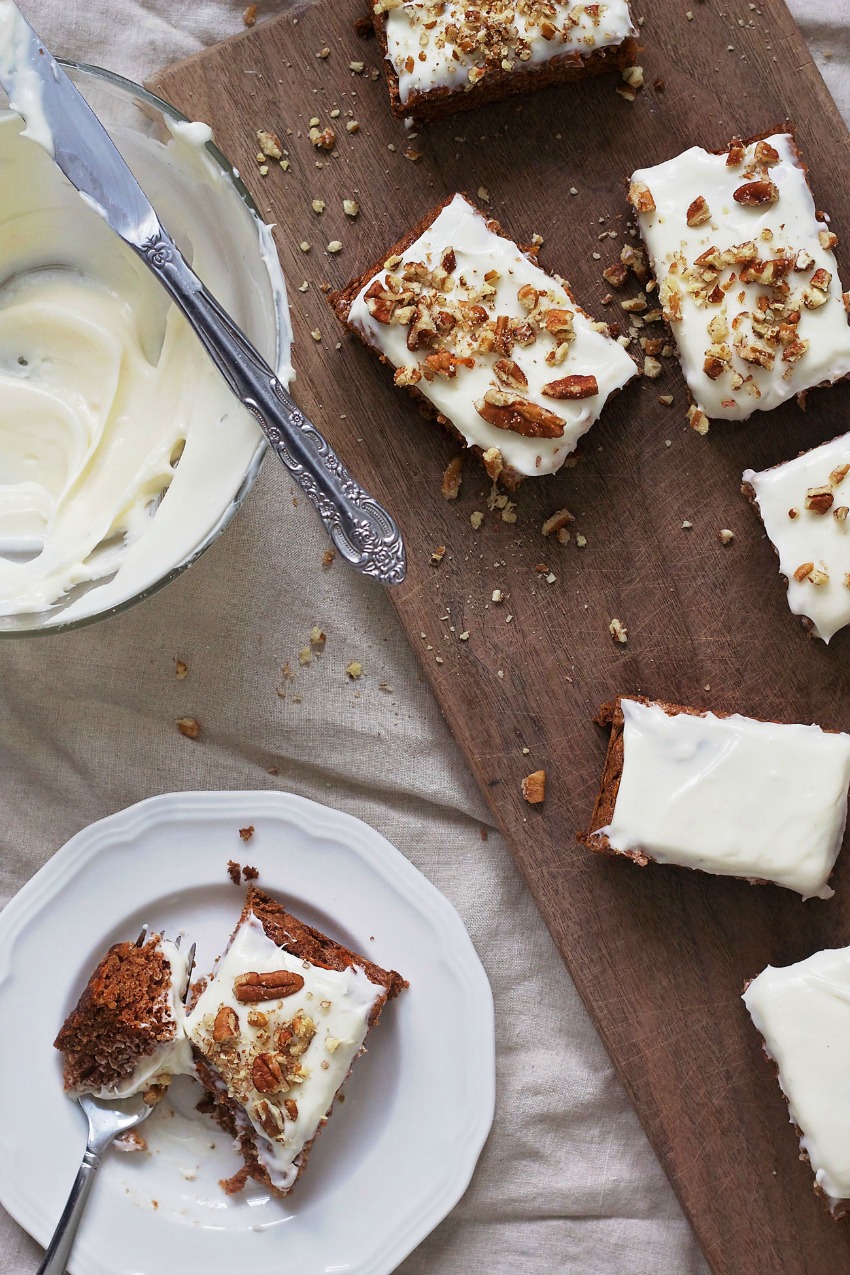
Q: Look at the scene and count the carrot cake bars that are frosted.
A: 7